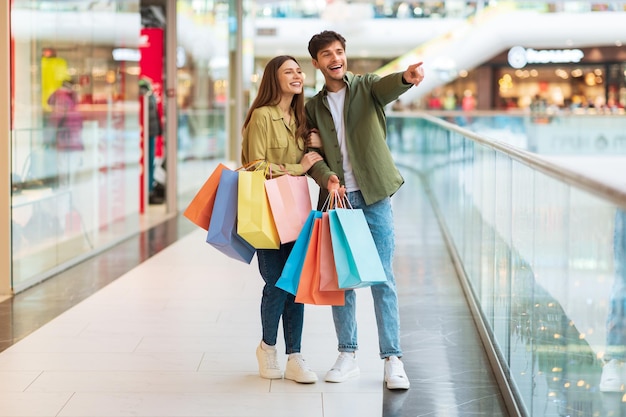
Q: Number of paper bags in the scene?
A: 8